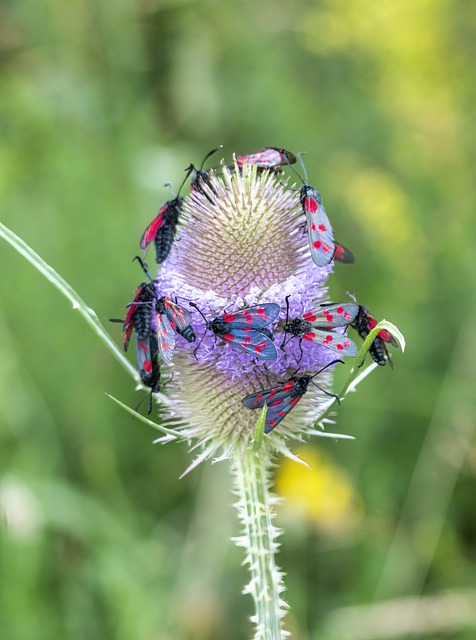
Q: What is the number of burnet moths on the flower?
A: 11